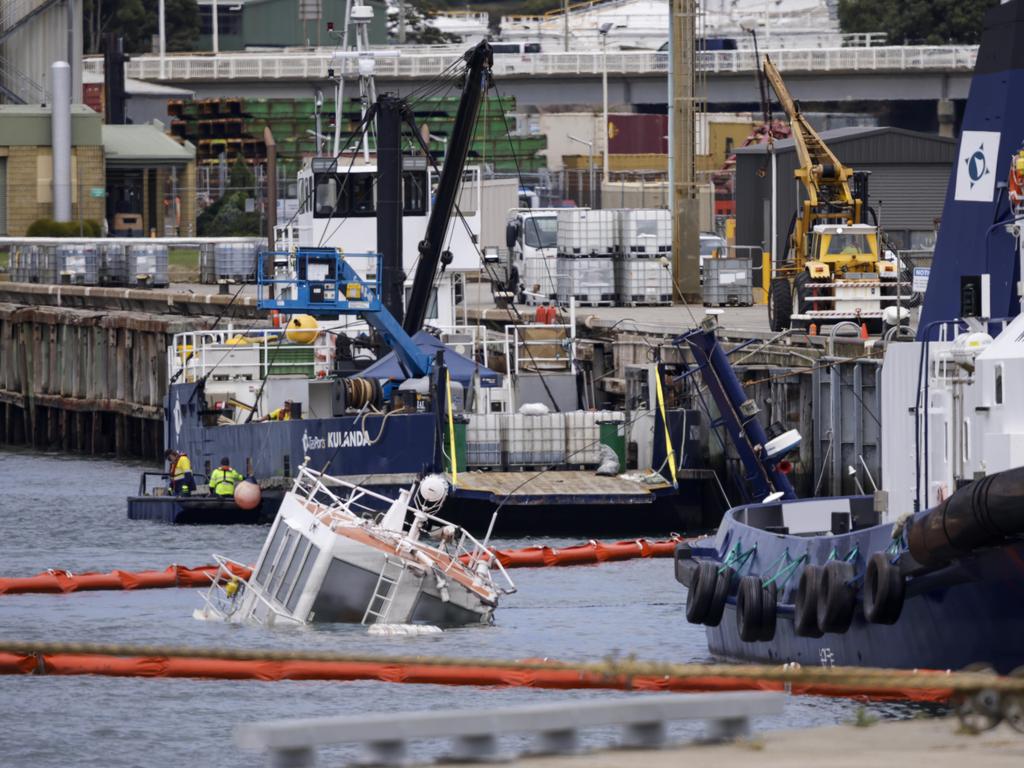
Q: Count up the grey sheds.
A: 1